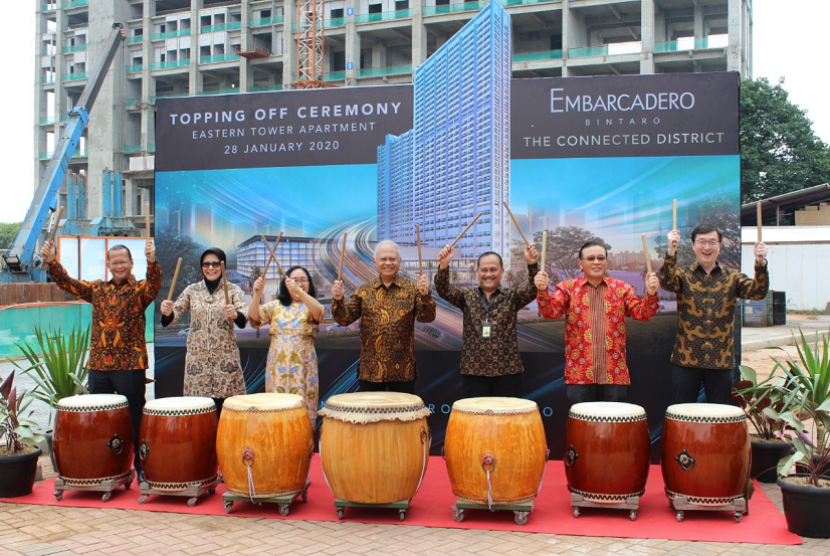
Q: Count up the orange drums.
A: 3